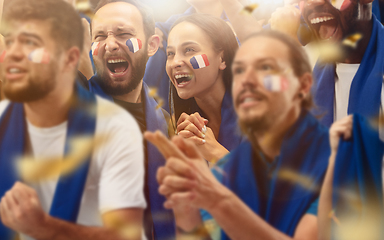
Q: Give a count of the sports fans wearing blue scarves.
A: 5